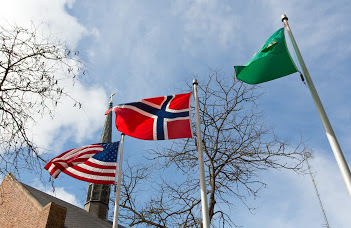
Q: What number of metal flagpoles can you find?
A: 3